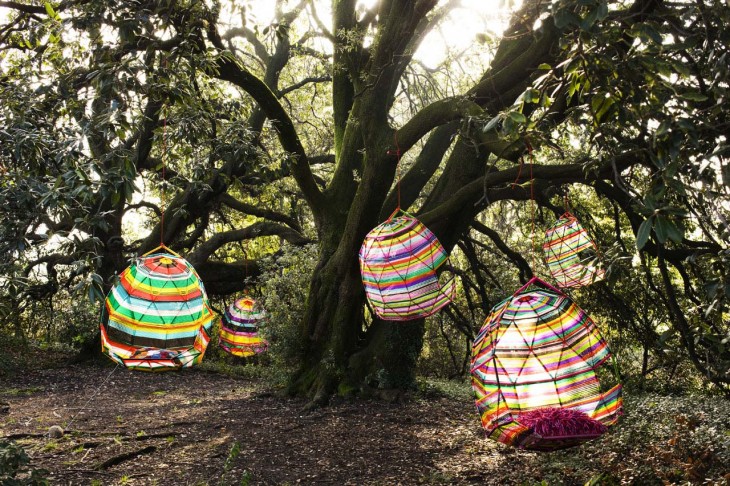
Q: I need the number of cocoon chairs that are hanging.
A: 5